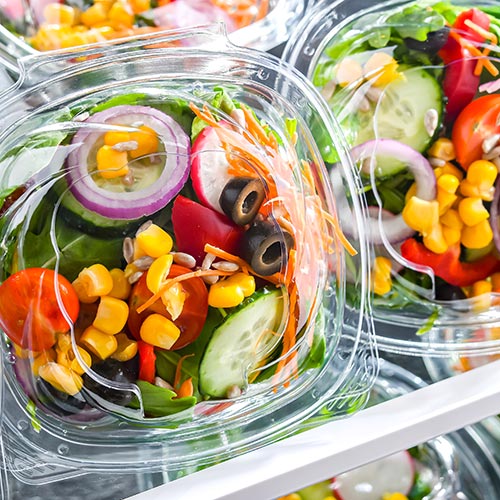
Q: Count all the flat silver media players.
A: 0